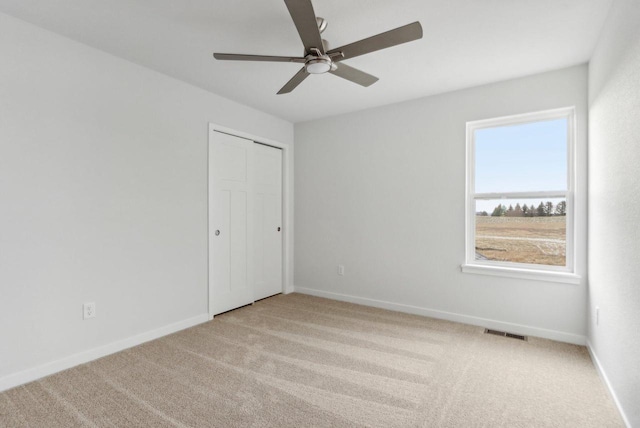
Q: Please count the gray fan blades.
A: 5